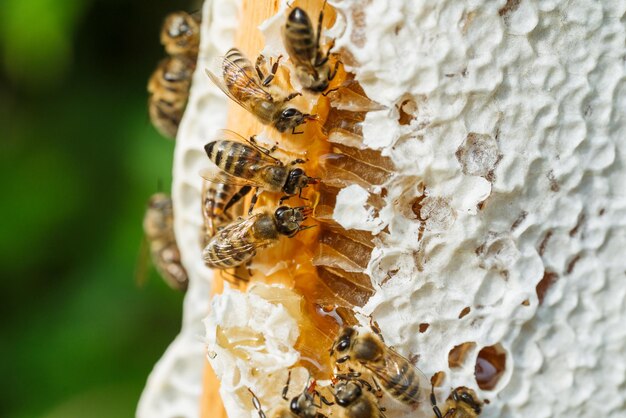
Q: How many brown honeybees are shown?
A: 12